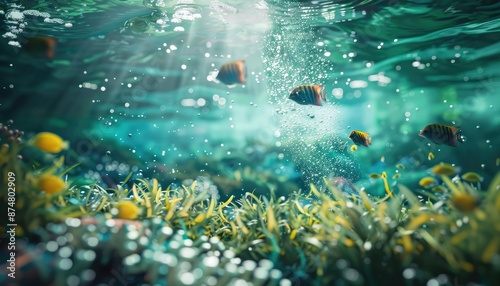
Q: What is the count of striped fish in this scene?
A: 4